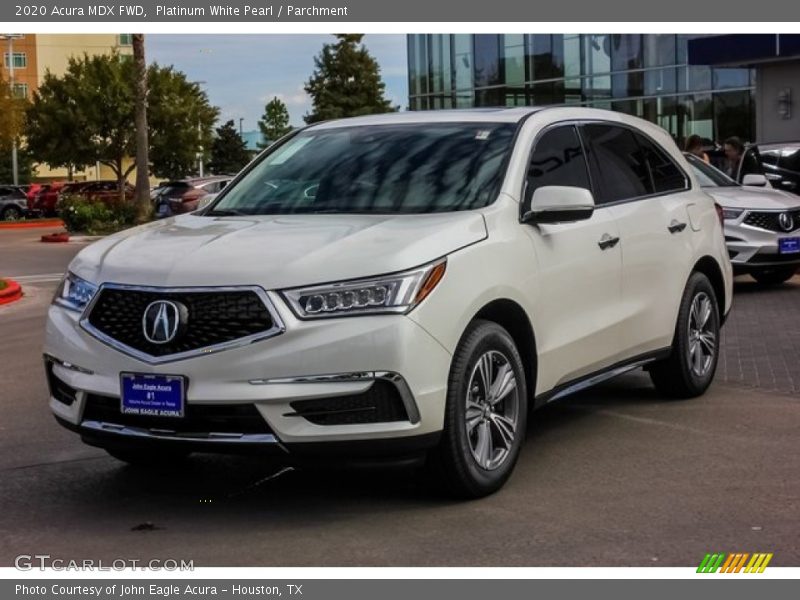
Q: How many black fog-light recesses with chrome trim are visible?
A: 2